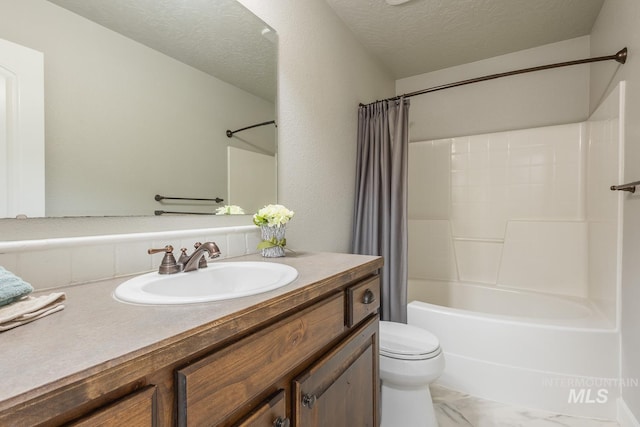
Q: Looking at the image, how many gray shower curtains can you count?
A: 1